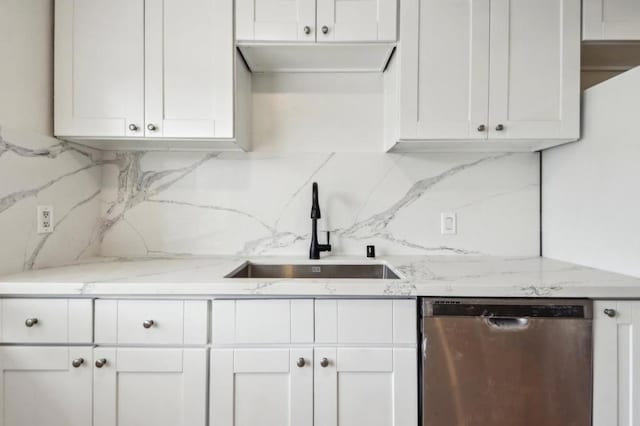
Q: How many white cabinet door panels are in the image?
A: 12